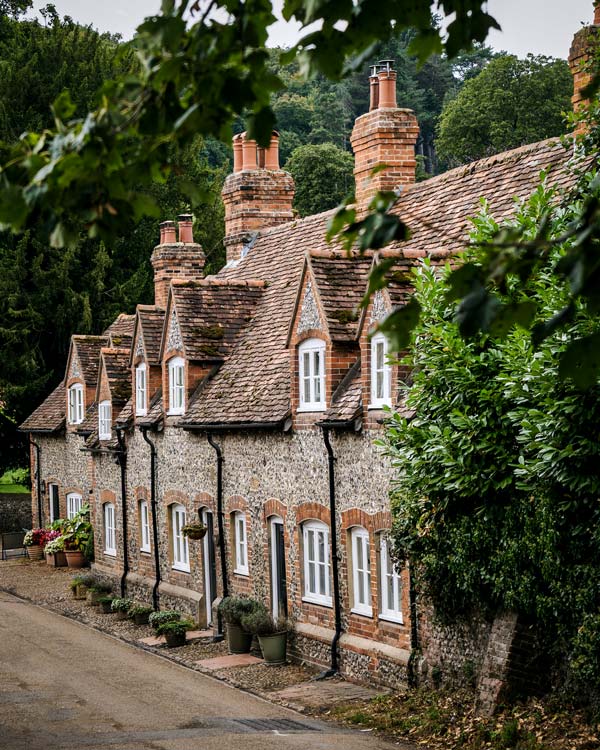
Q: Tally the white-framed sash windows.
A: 14